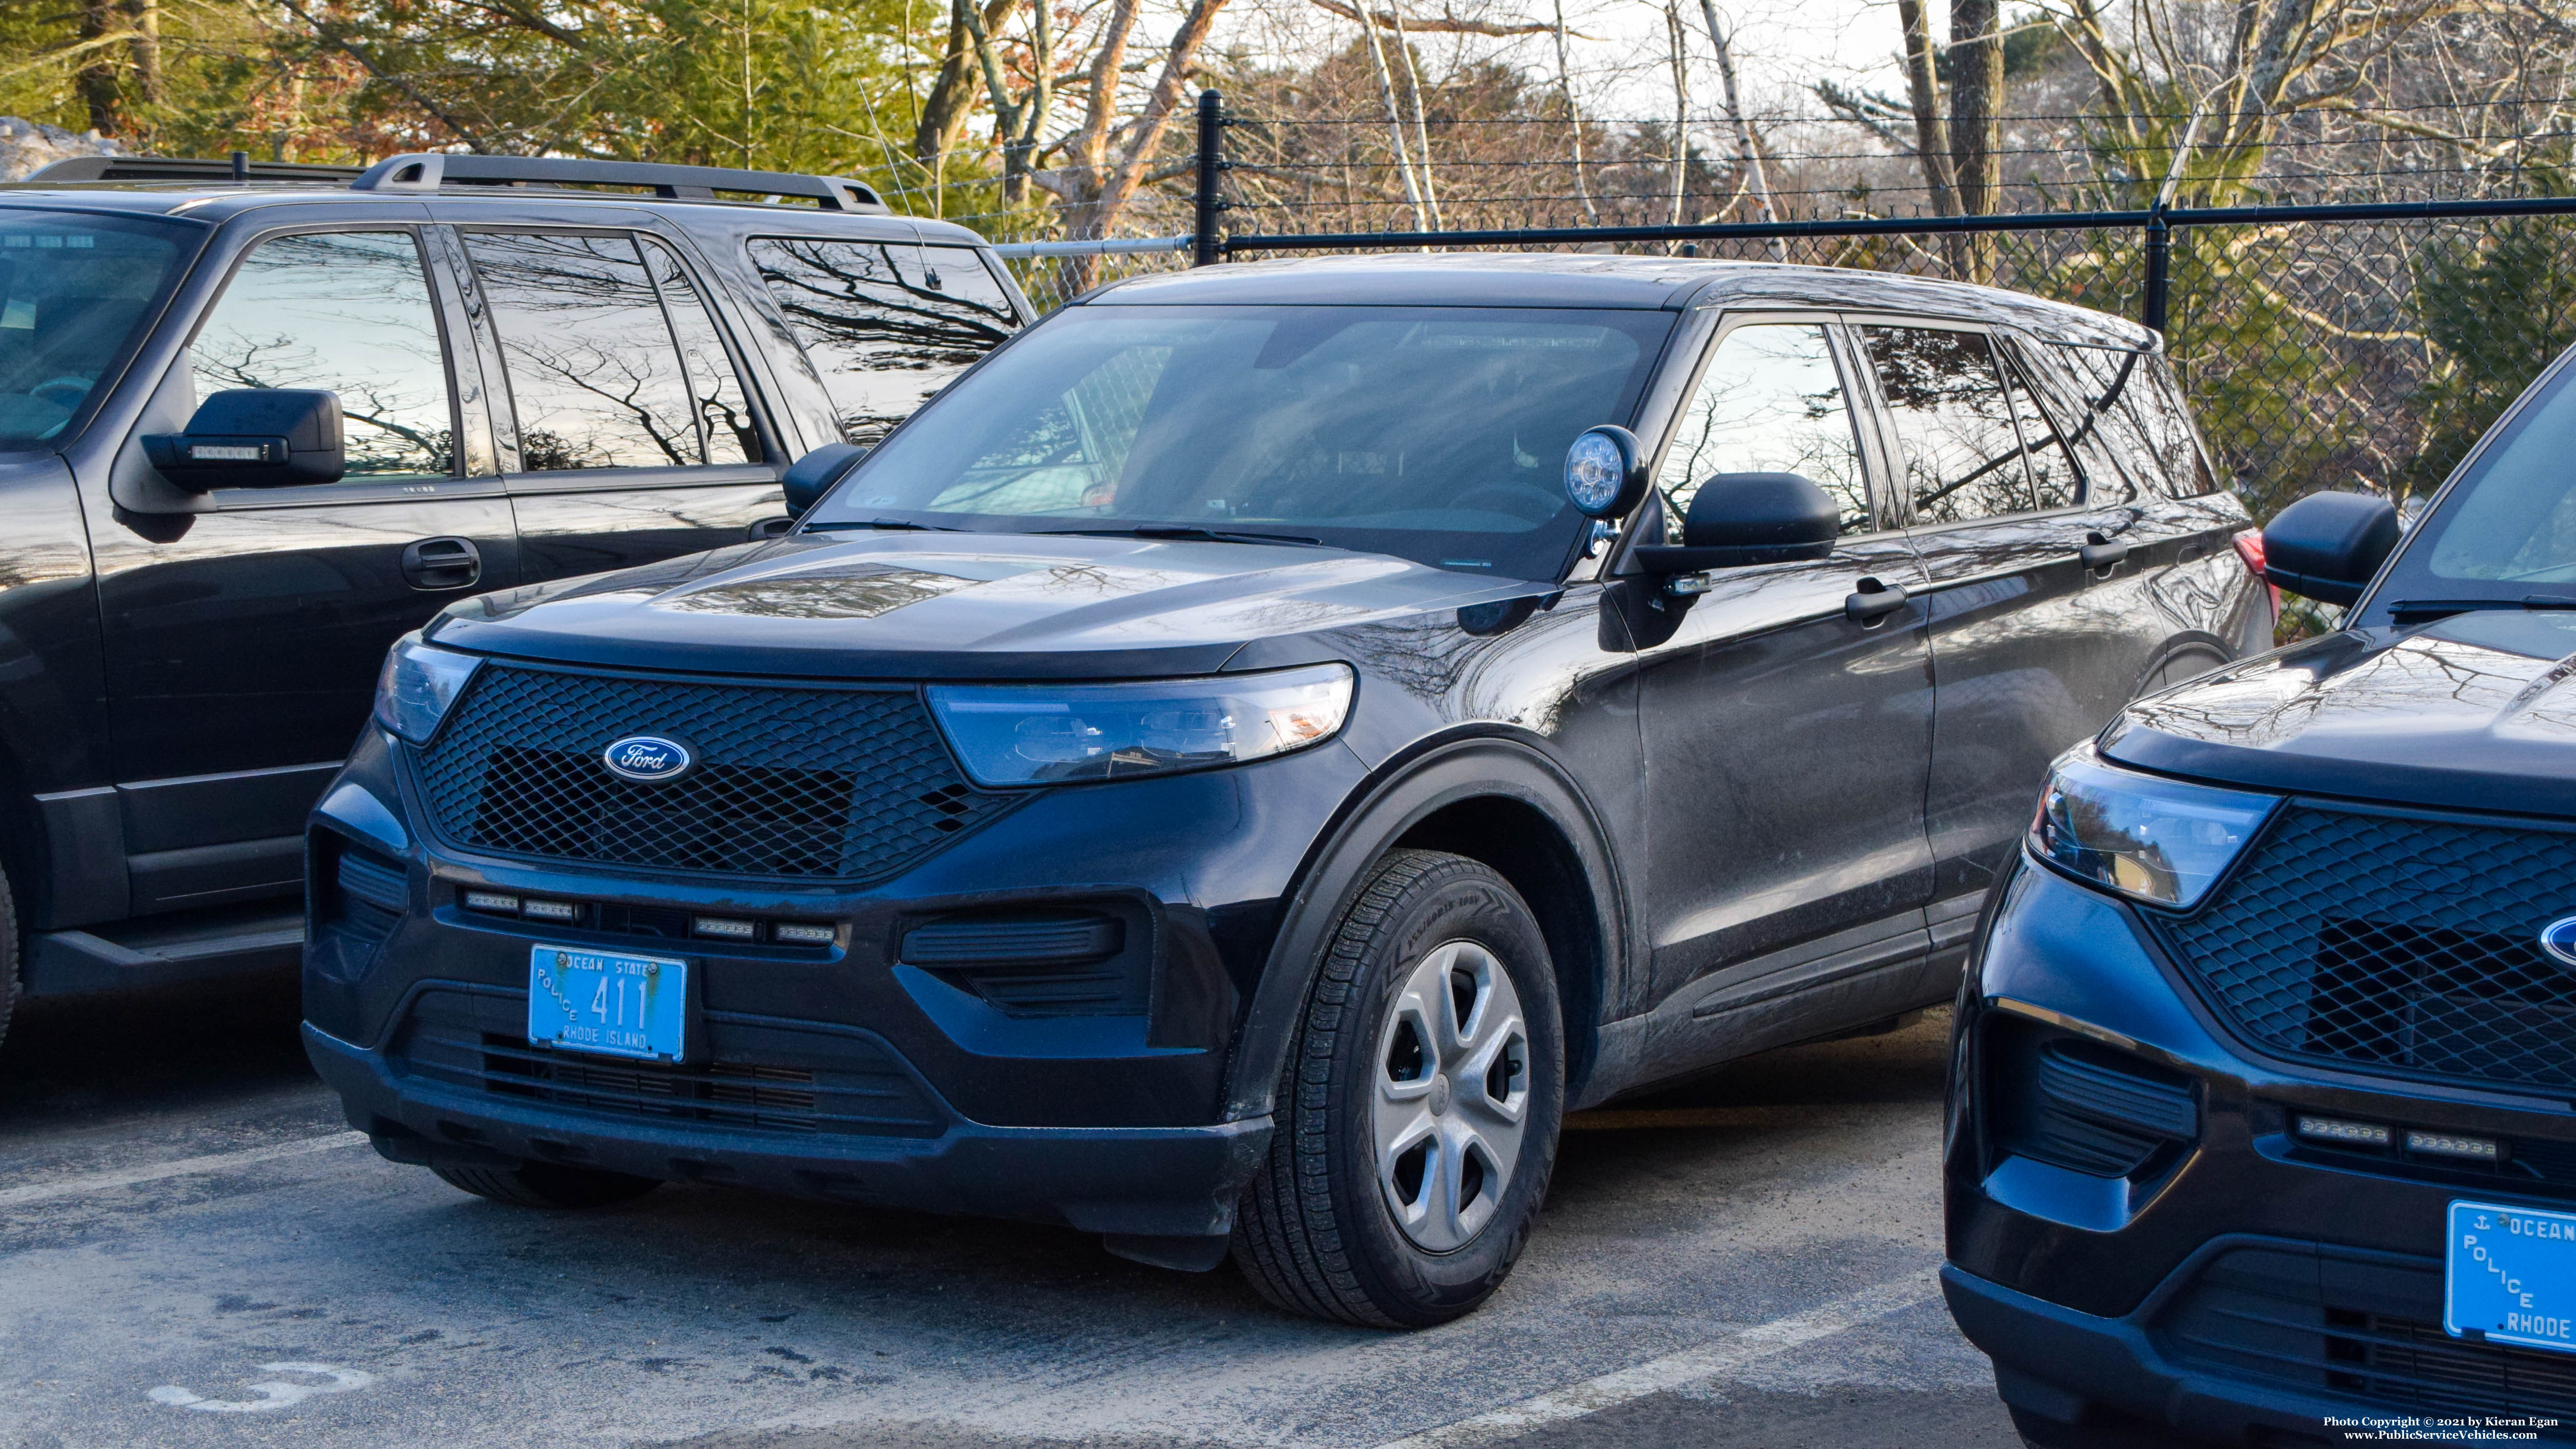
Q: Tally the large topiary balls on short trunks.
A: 0